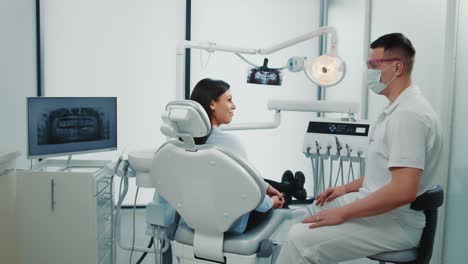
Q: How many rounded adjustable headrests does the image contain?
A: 1